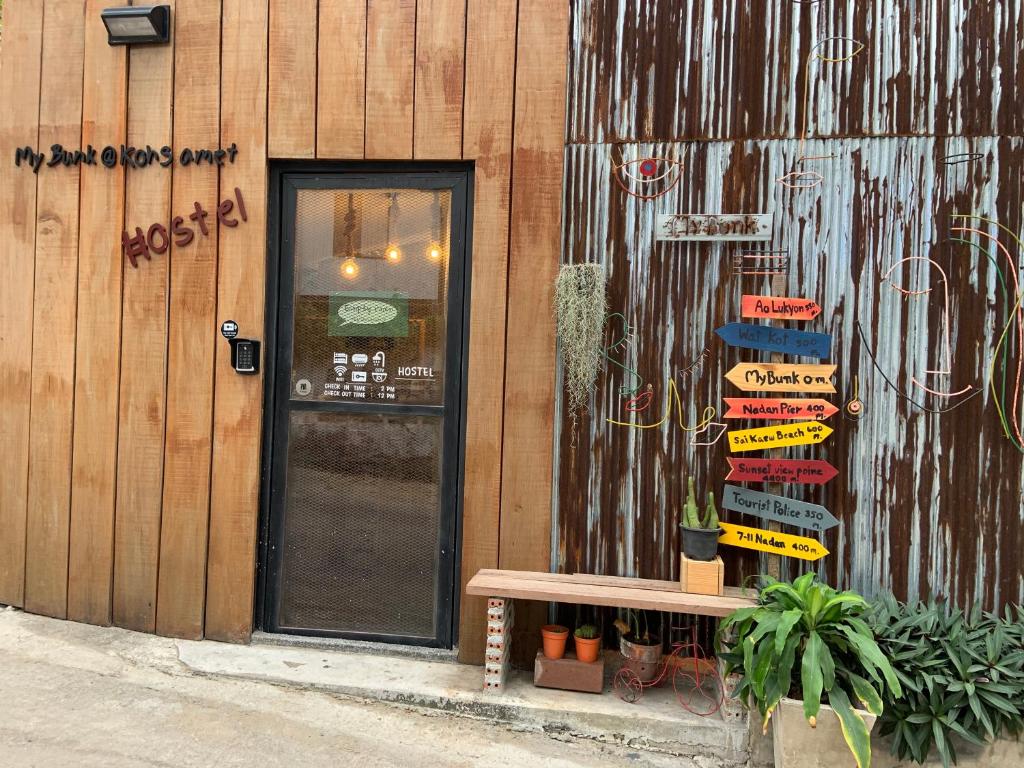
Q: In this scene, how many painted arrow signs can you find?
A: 8